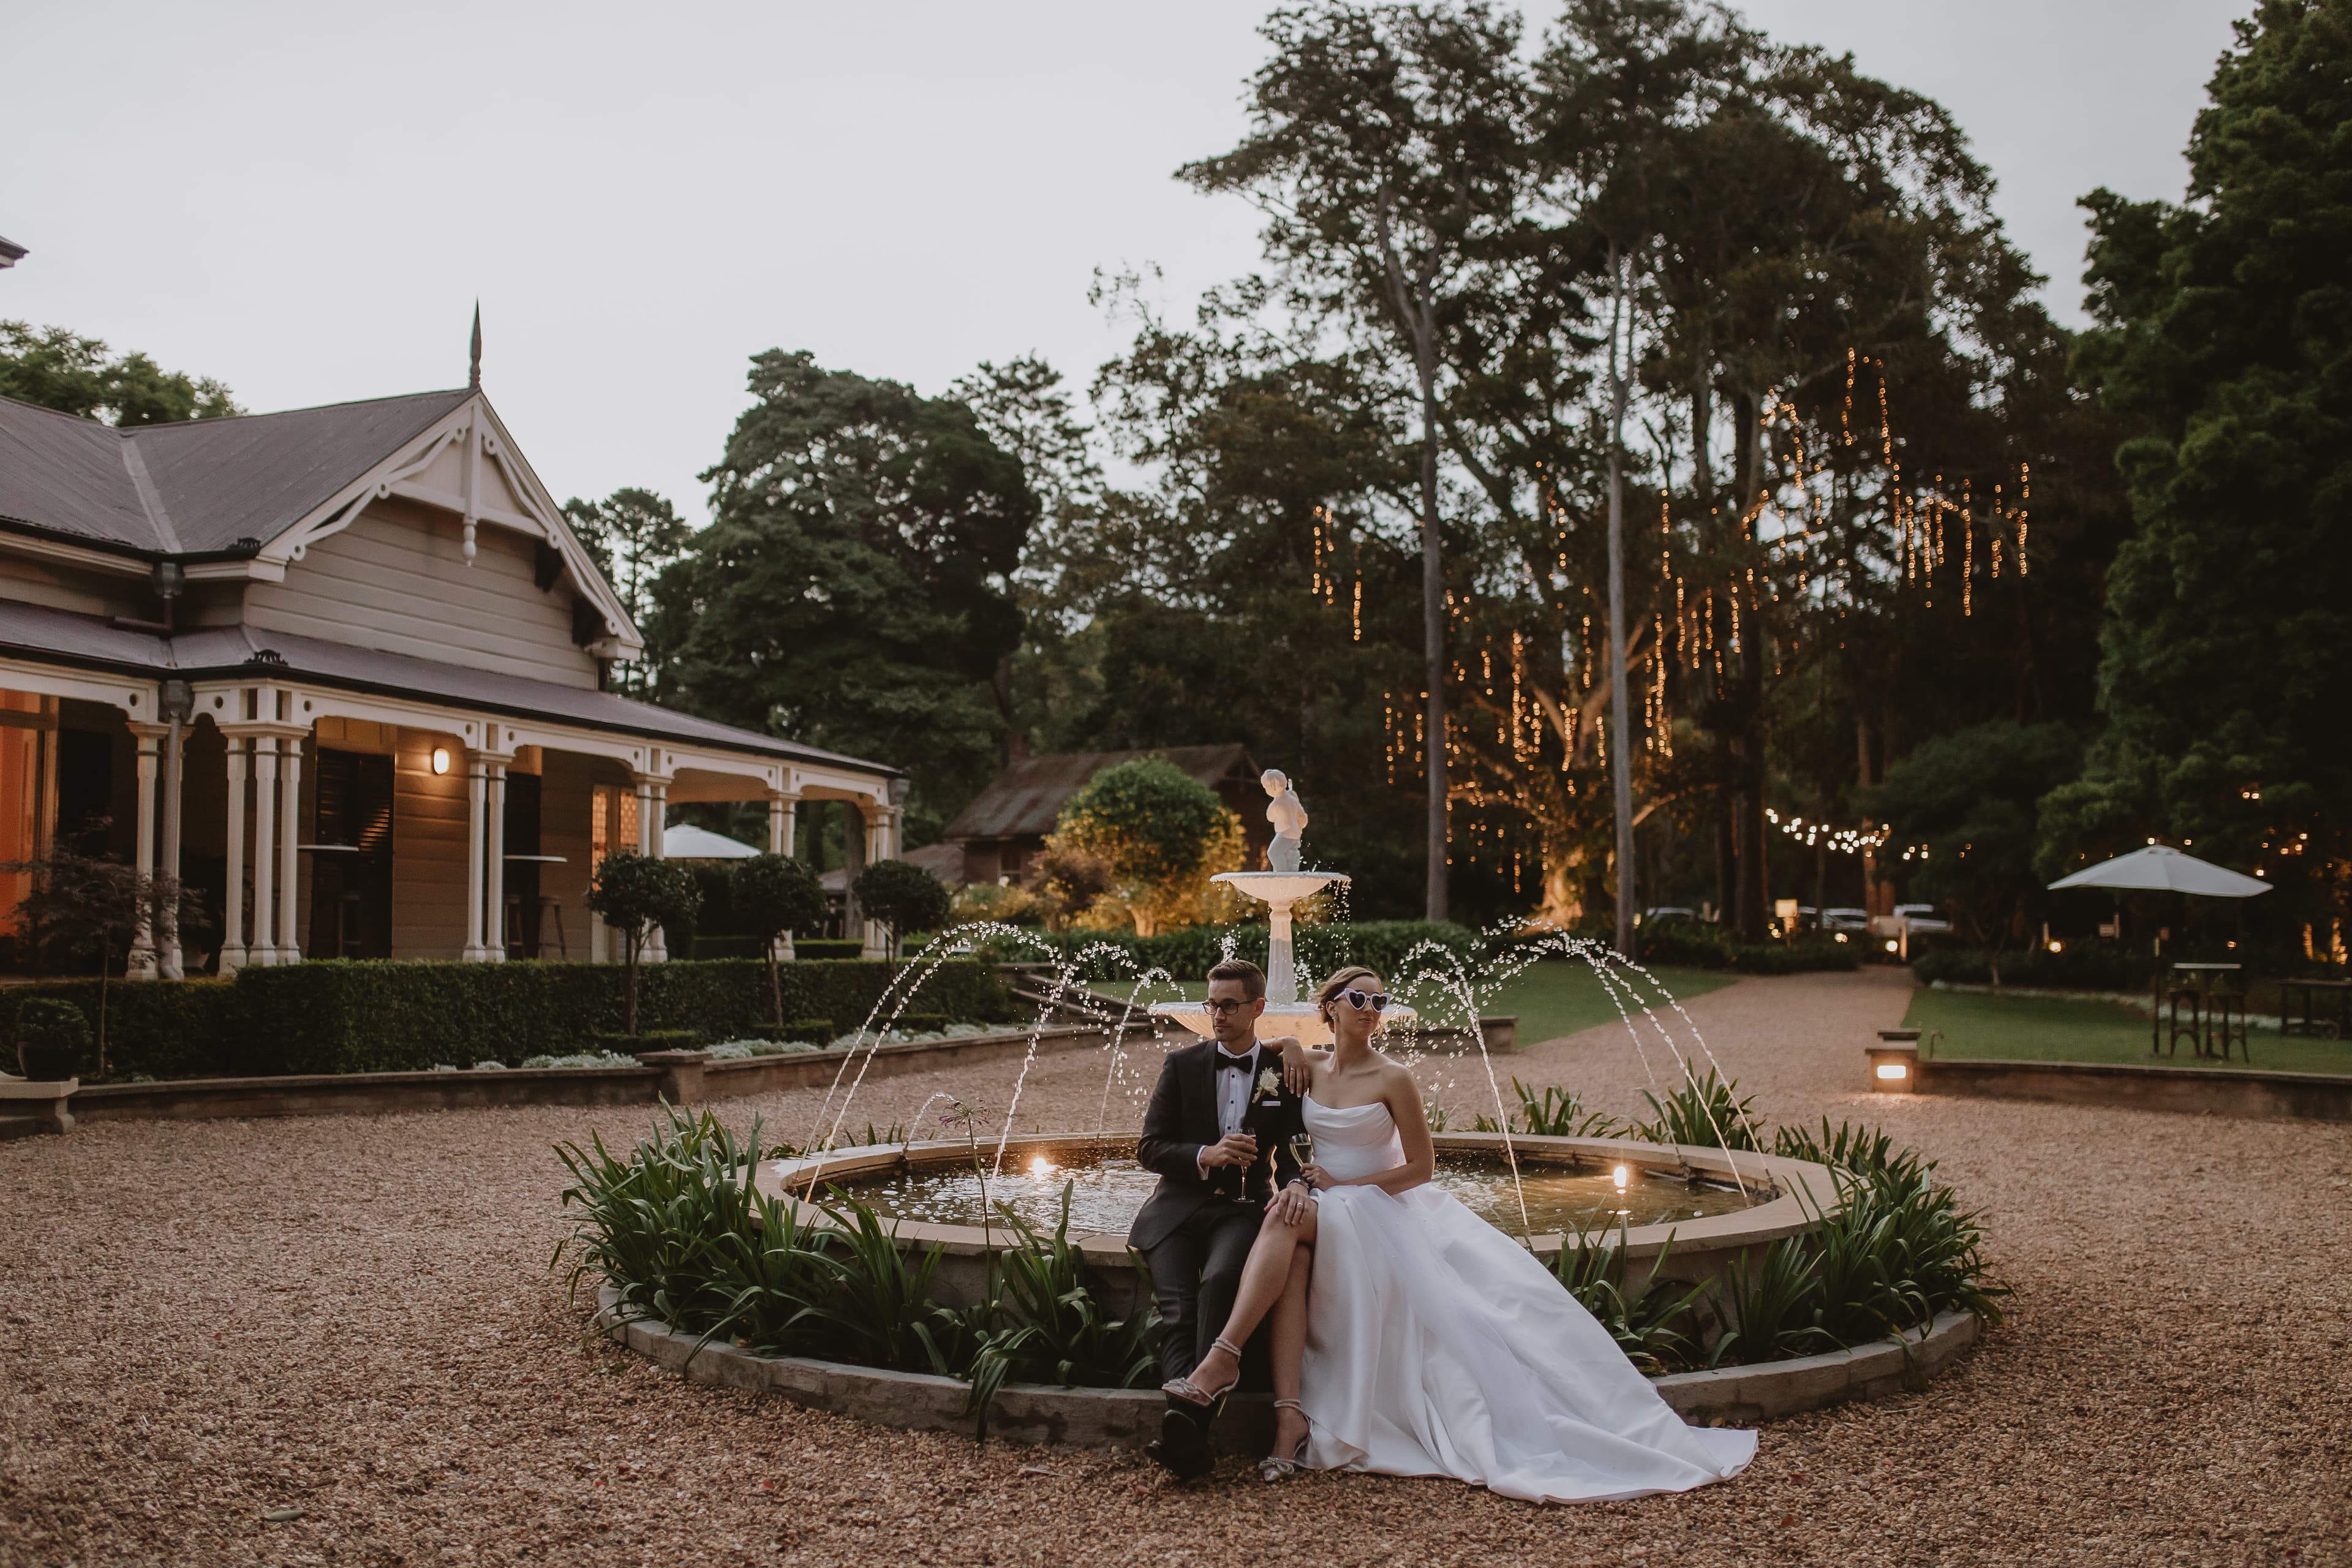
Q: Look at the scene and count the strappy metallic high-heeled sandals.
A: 2